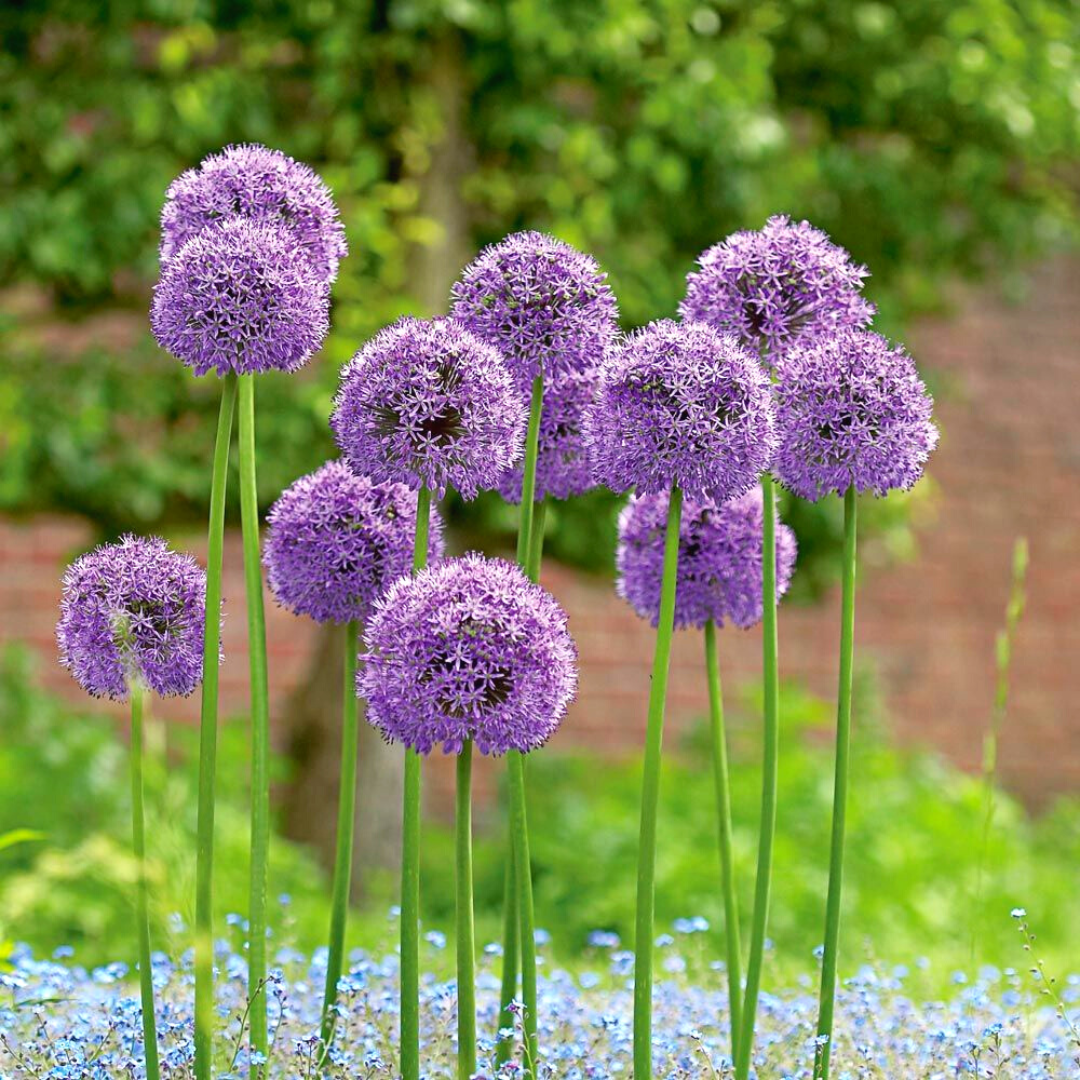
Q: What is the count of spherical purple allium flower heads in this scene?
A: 12